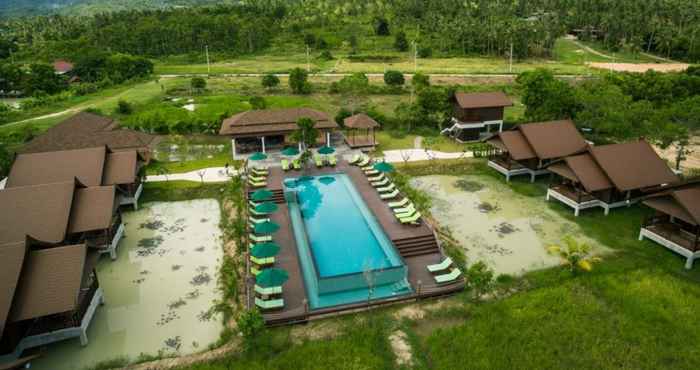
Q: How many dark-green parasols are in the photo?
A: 9